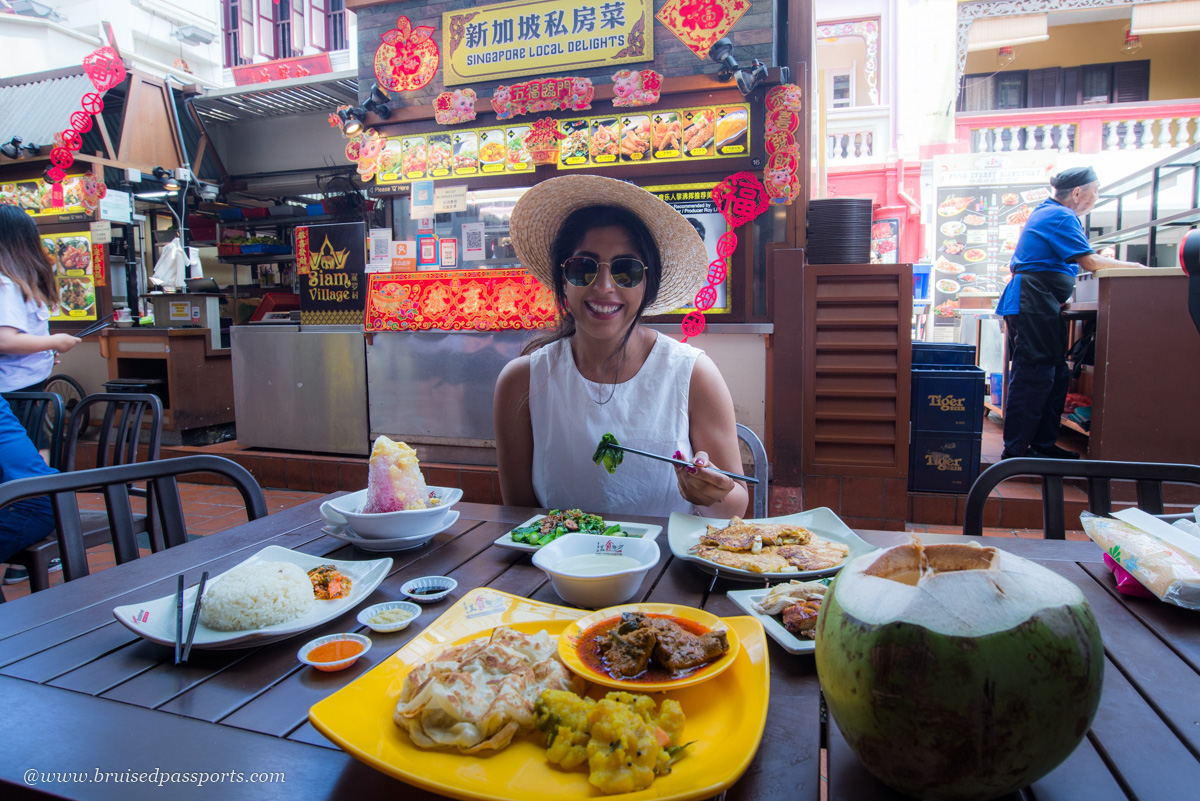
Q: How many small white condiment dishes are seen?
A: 3